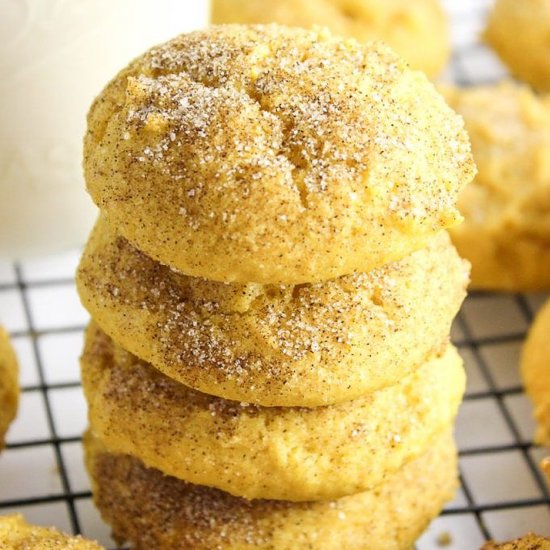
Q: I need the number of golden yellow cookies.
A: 11